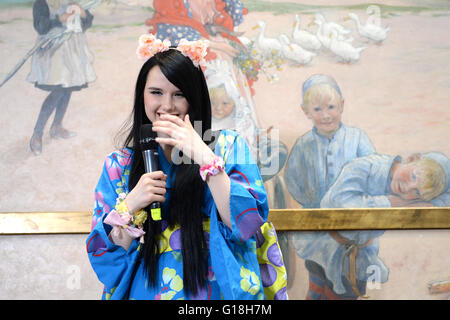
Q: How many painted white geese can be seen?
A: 7